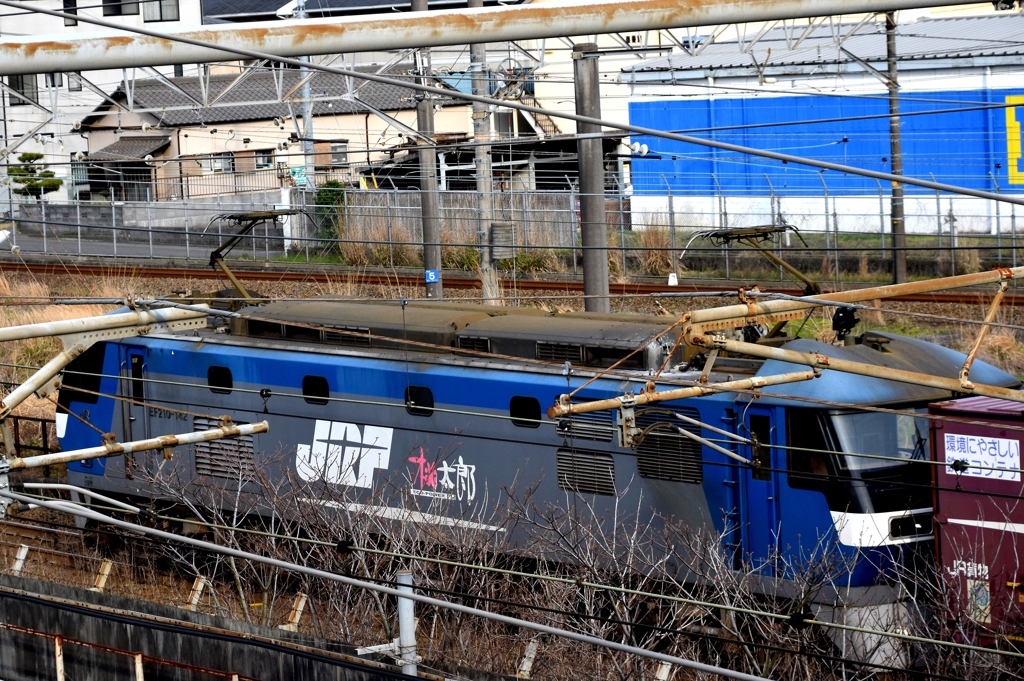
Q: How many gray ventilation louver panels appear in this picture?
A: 4